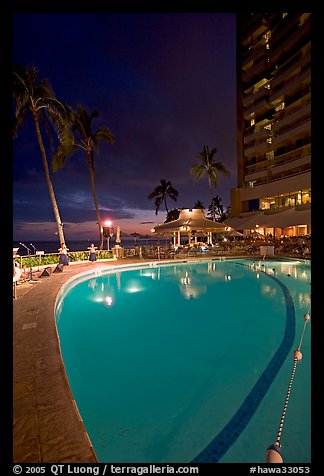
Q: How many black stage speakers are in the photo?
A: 2